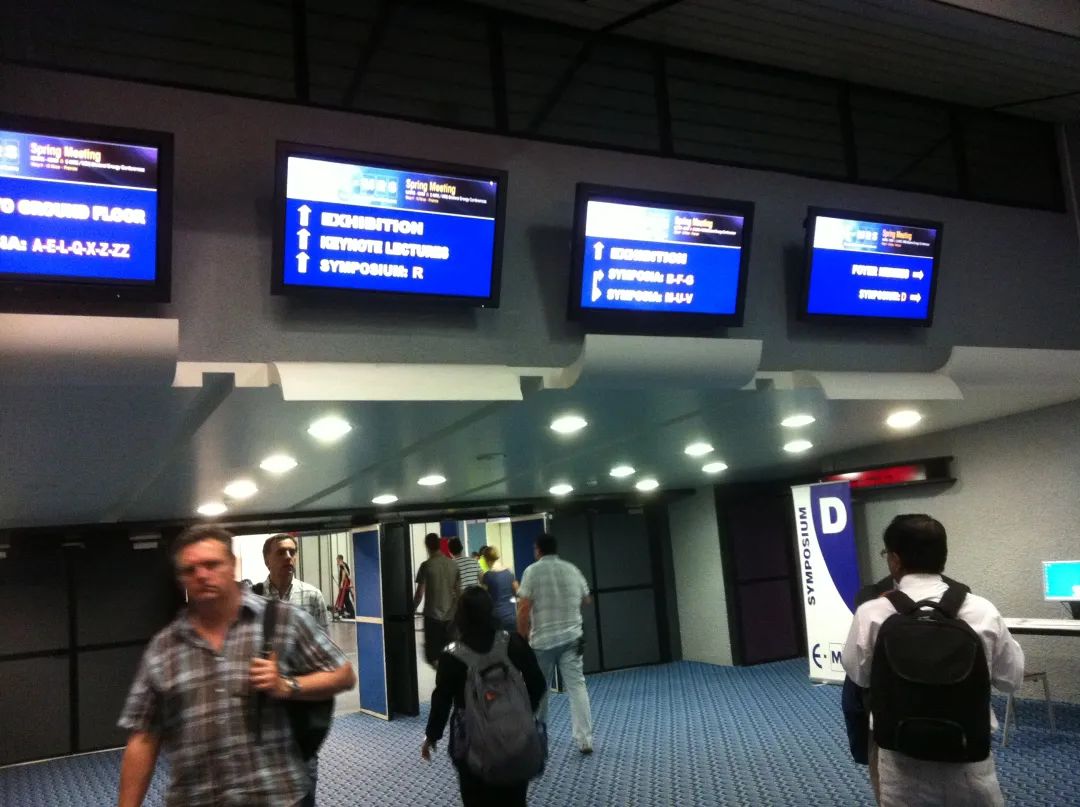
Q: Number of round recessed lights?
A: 15